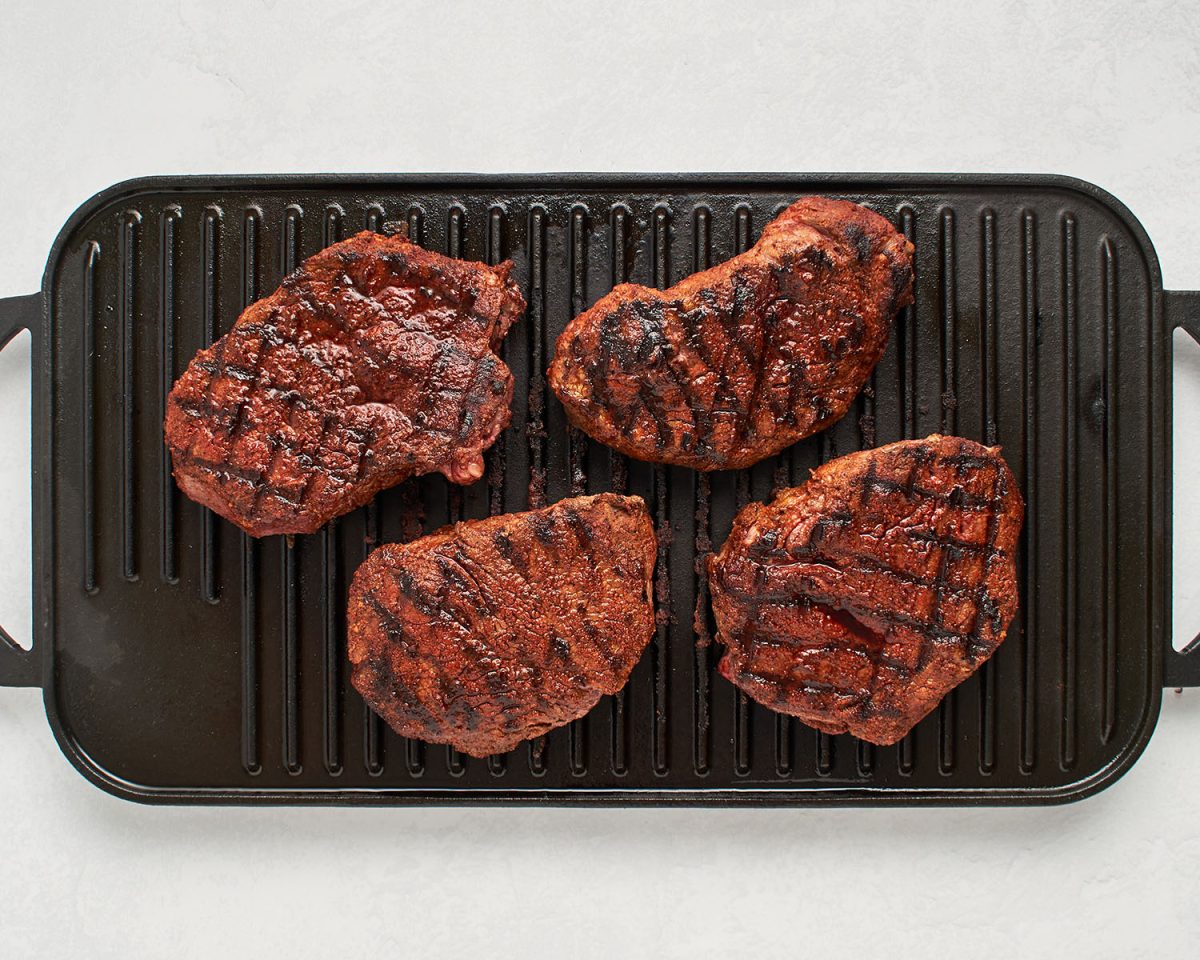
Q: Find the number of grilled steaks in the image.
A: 4